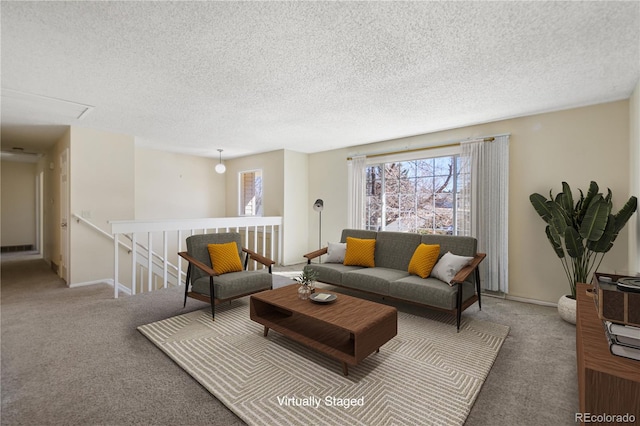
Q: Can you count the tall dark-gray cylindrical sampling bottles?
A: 0